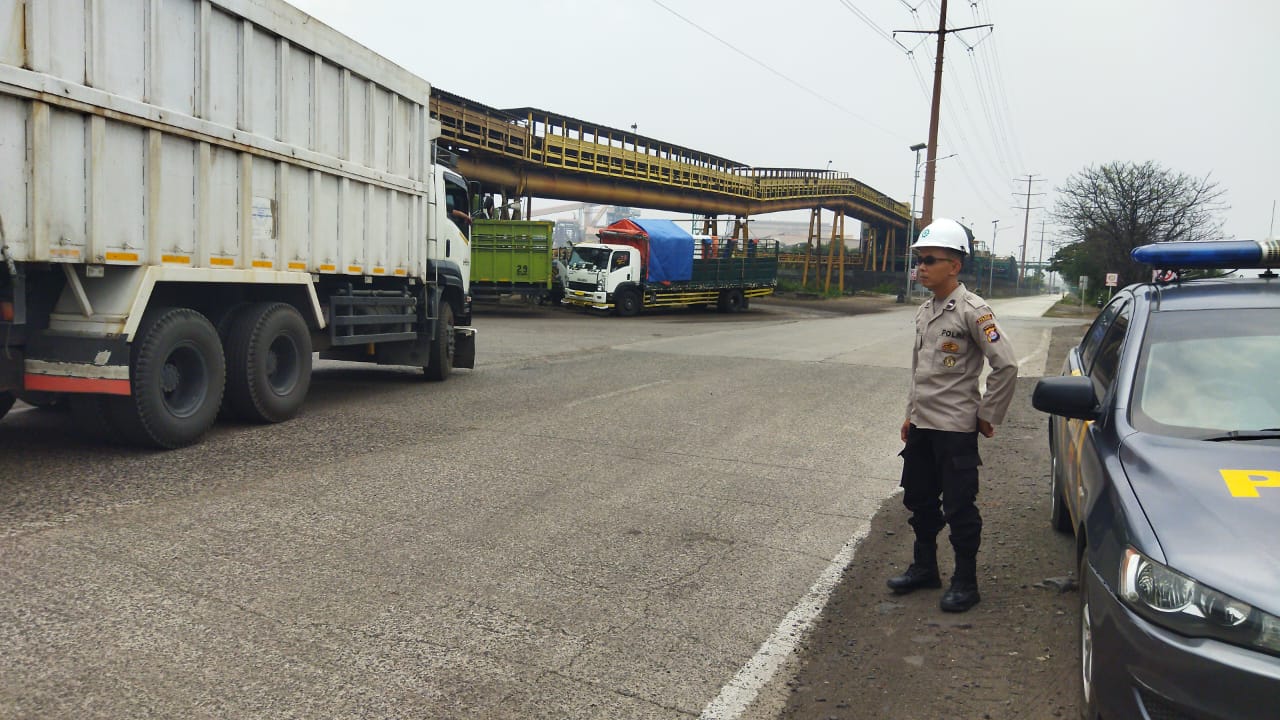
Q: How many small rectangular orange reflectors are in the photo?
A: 10